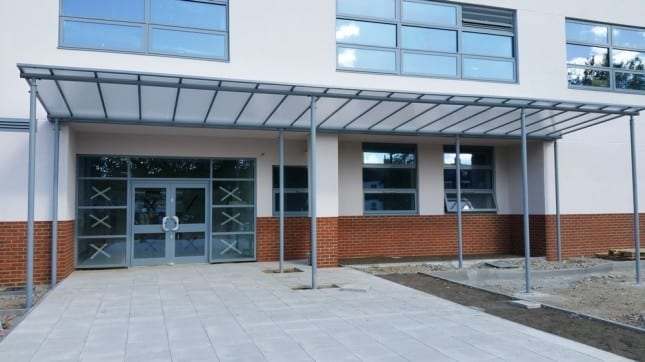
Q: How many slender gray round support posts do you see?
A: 8